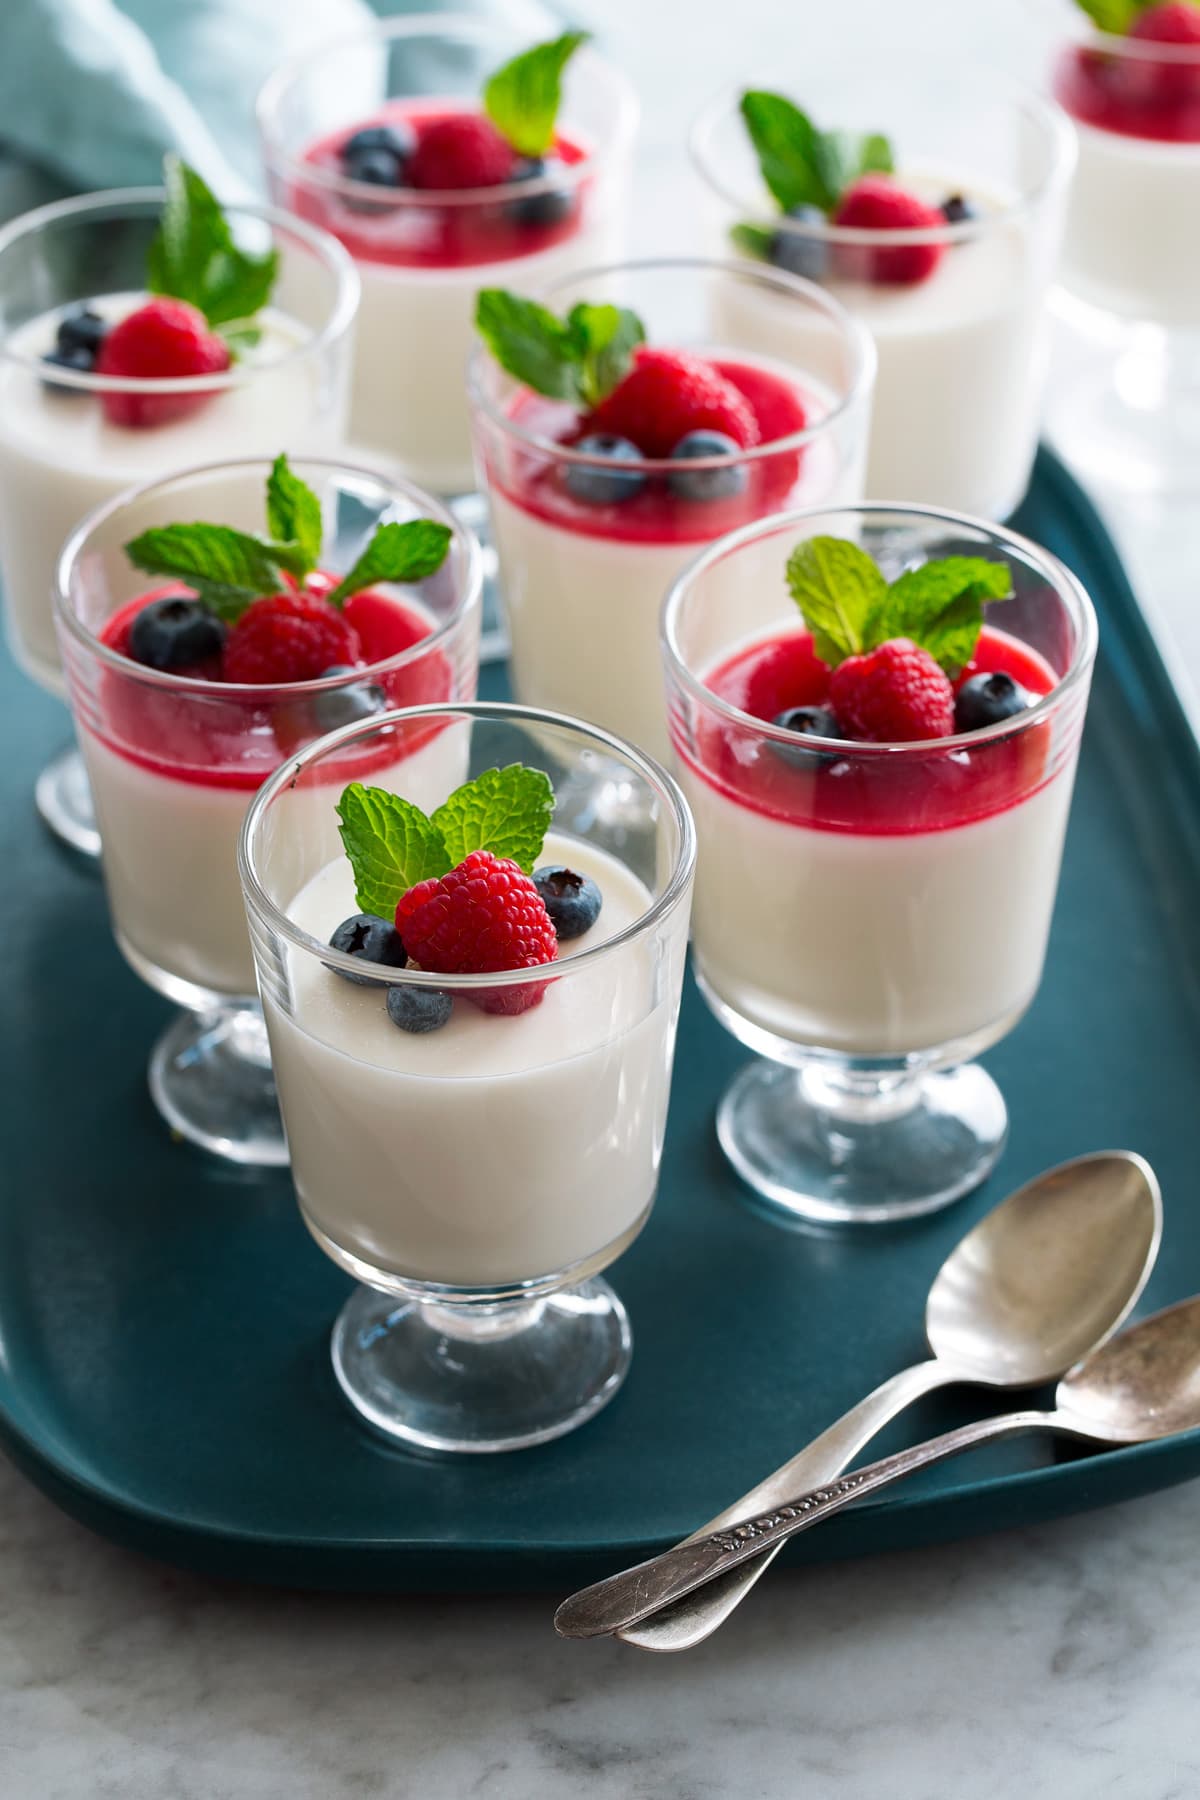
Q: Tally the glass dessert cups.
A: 8